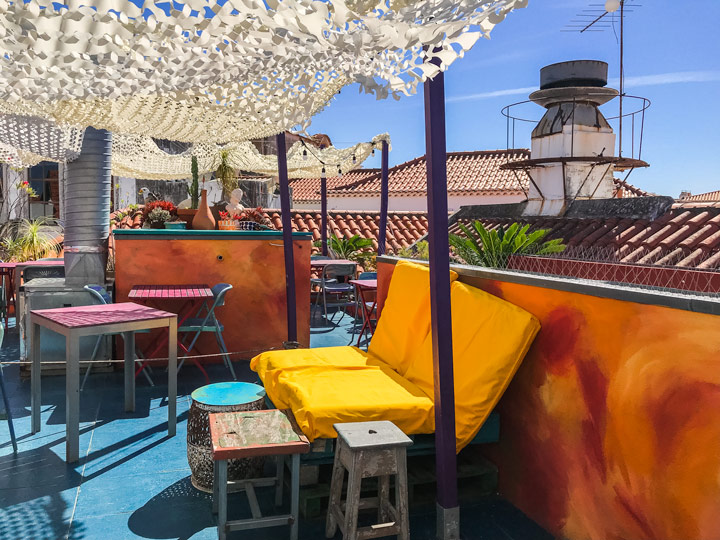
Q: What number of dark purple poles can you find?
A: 4